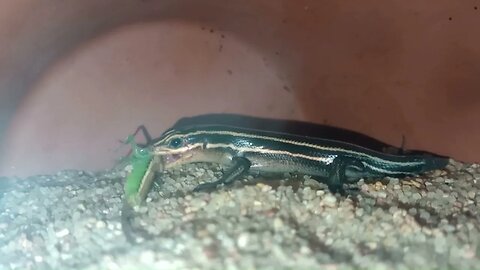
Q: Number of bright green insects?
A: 1